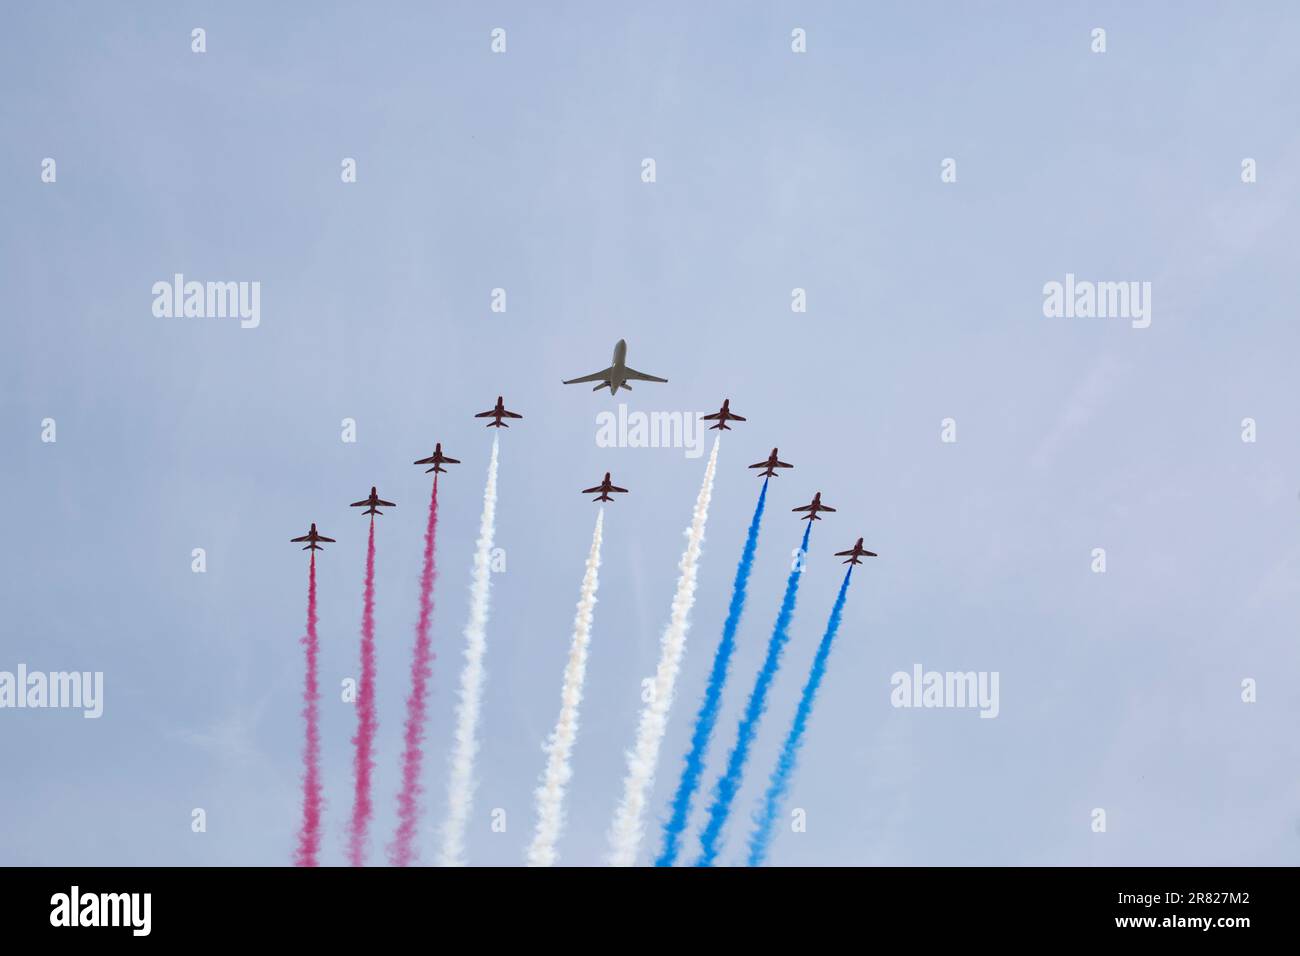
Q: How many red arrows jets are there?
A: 9